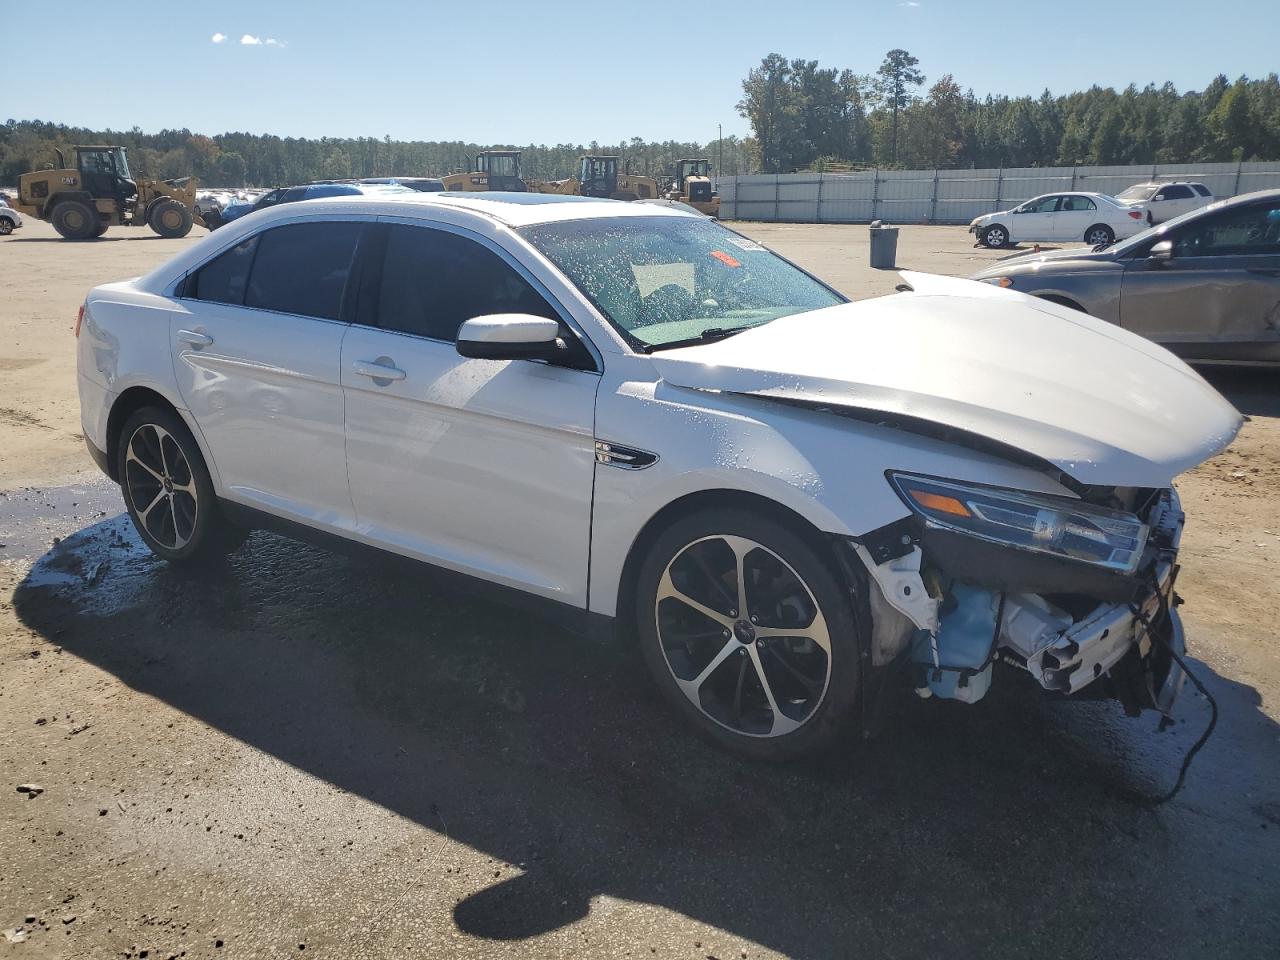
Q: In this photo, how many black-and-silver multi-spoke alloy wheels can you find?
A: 2